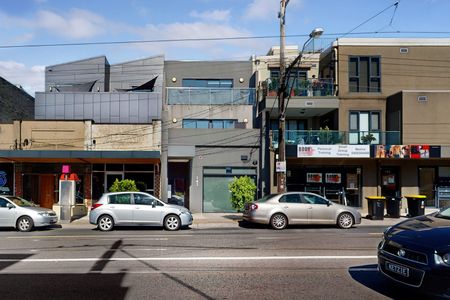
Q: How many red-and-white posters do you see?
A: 2